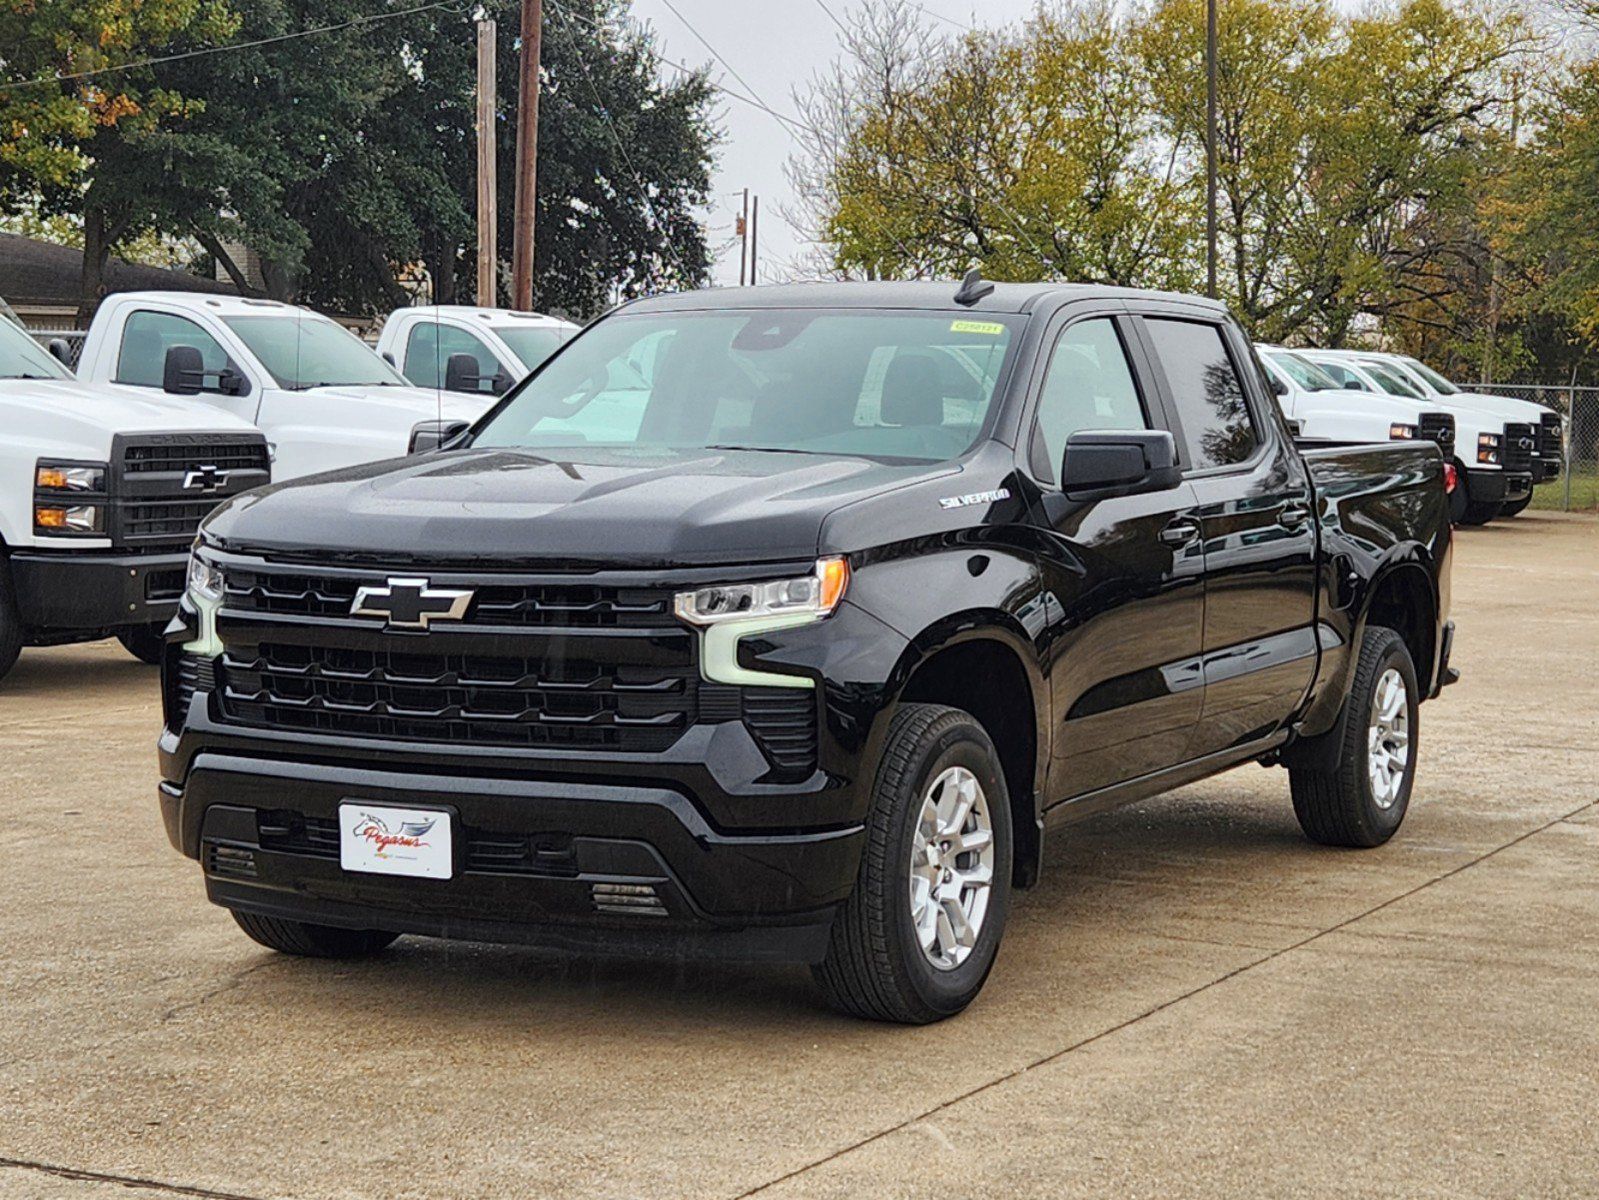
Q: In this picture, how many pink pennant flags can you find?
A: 0